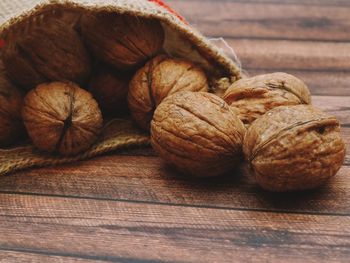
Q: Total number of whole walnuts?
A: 9